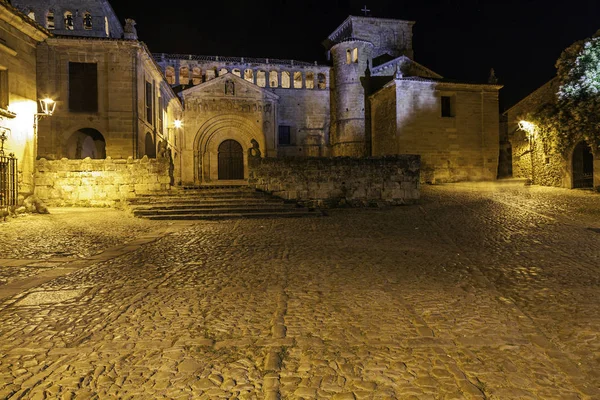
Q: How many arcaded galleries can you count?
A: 1